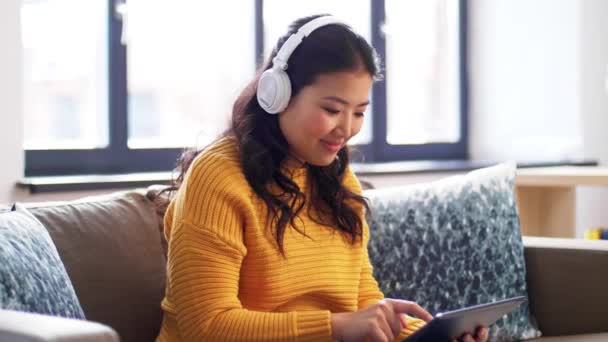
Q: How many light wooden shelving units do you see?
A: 1